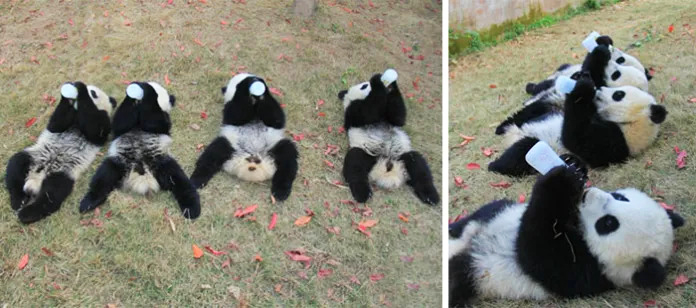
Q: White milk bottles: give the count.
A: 7